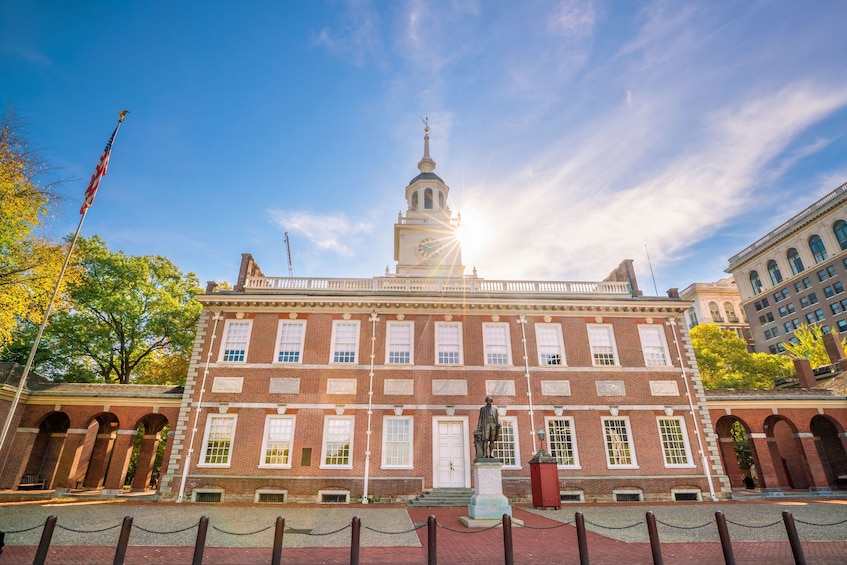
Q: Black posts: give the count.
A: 11